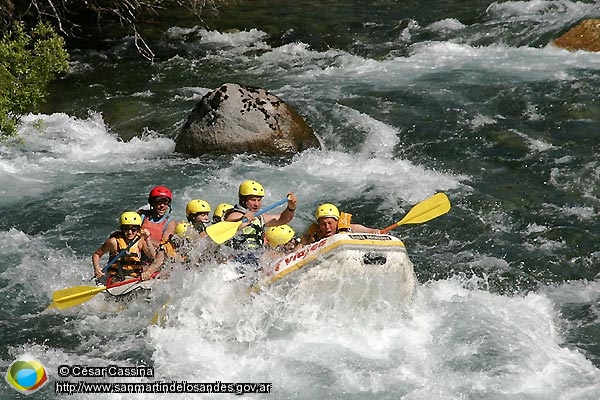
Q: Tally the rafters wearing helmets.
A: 8